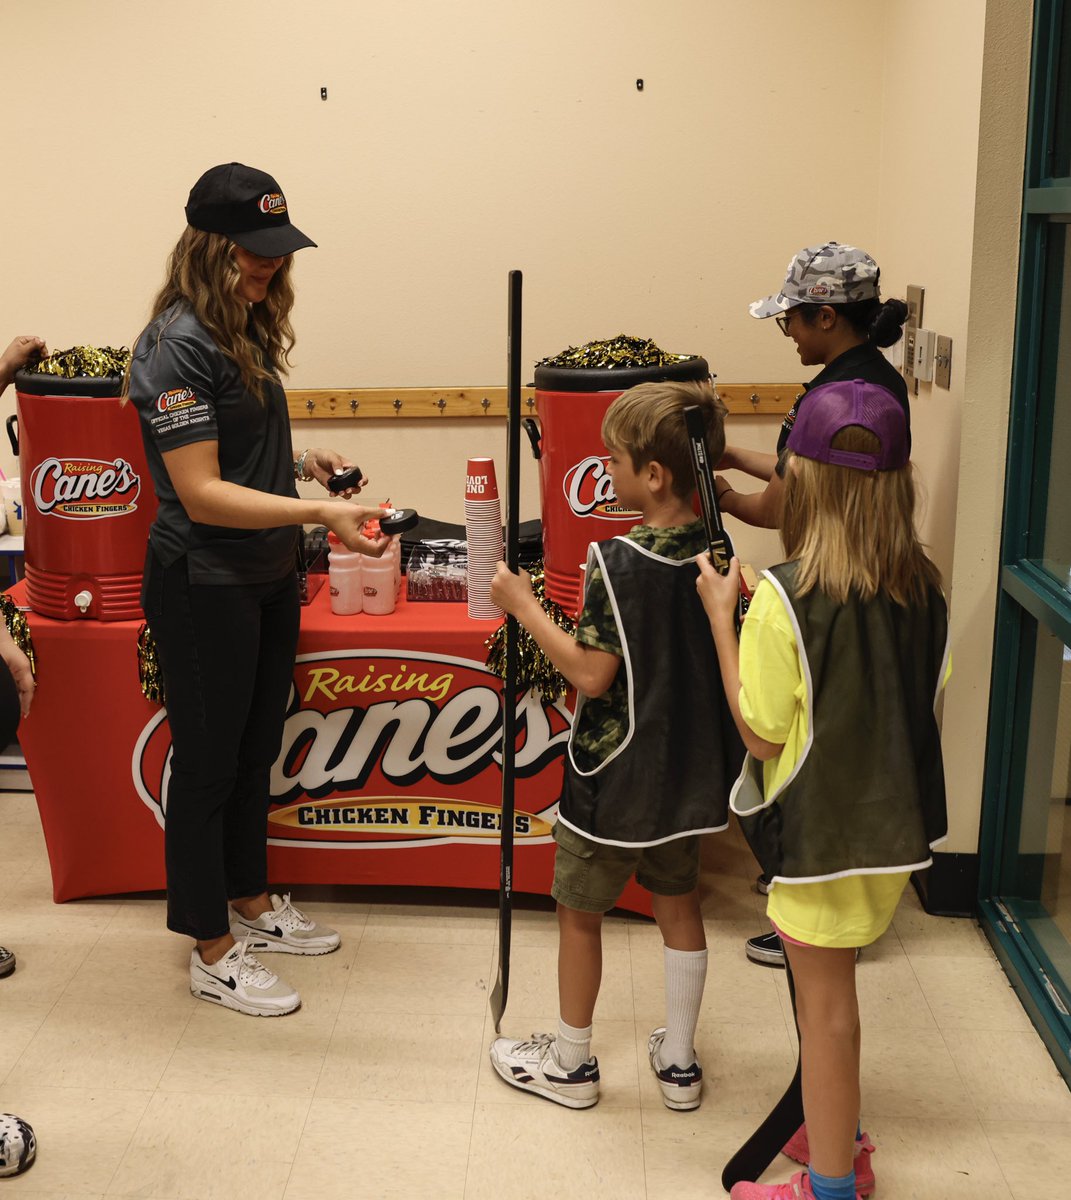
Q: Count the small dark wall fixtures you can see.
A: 2